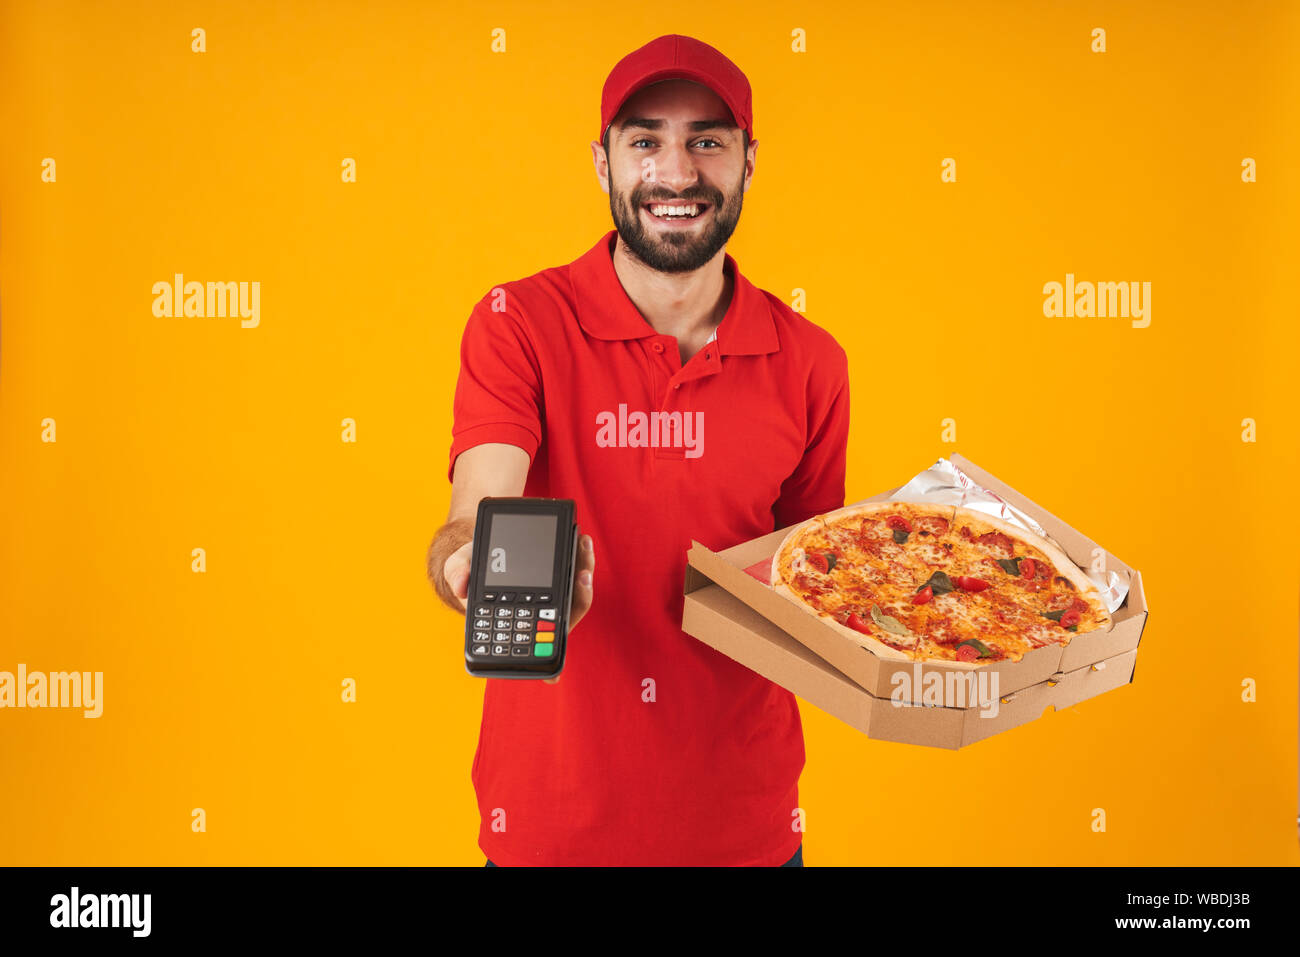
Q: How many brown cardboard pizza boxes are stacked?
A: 2